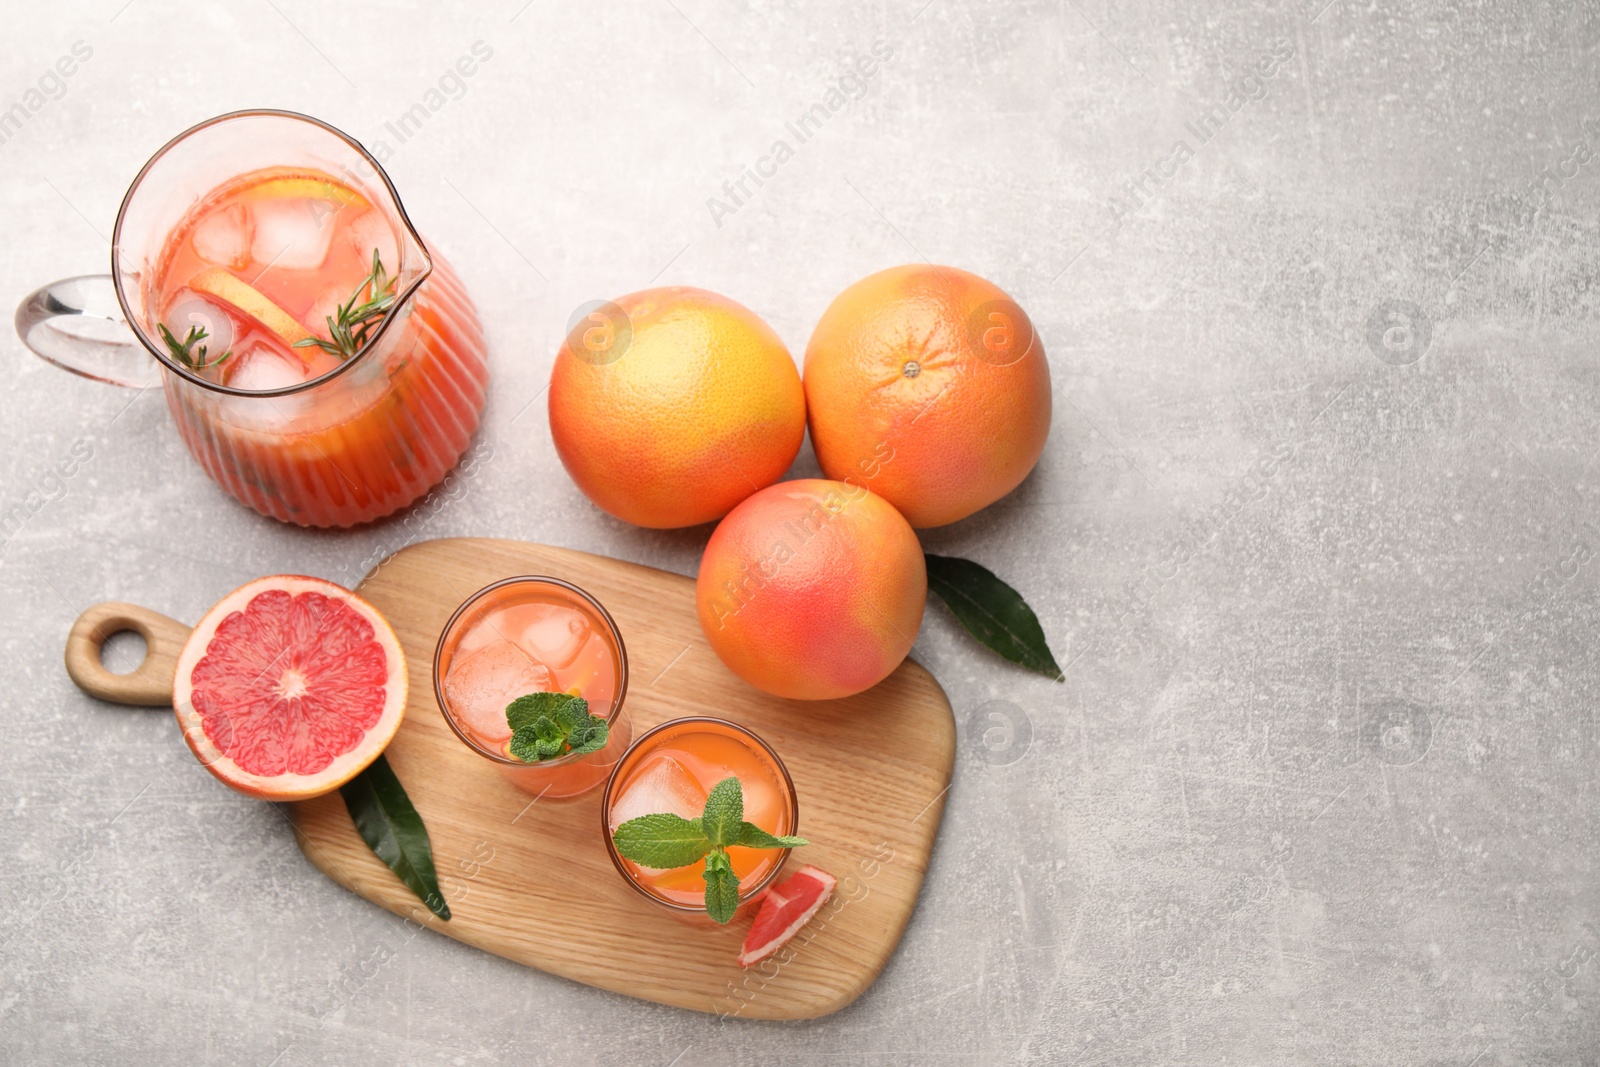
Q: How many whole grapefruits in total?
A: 3